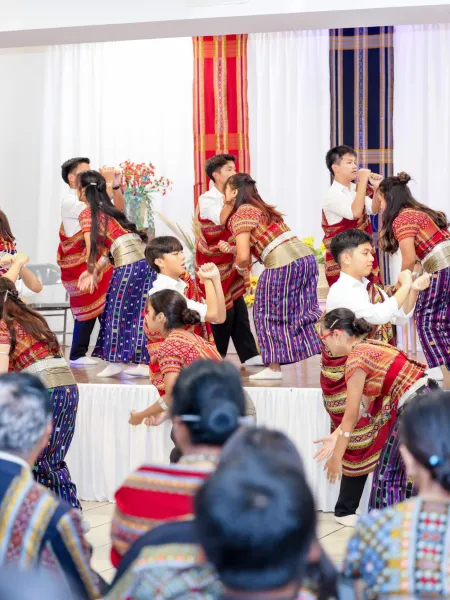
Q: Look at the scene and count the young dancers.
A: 13